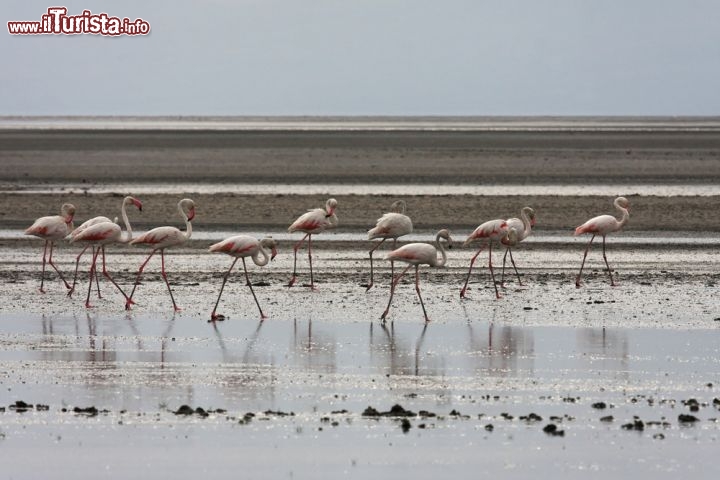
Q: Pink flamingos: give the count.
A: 11